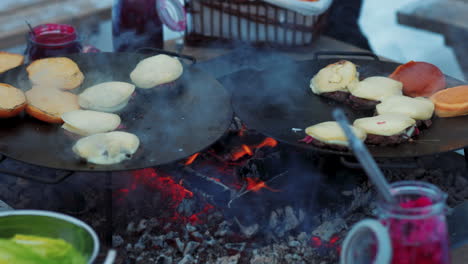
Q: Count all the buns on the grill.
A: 6